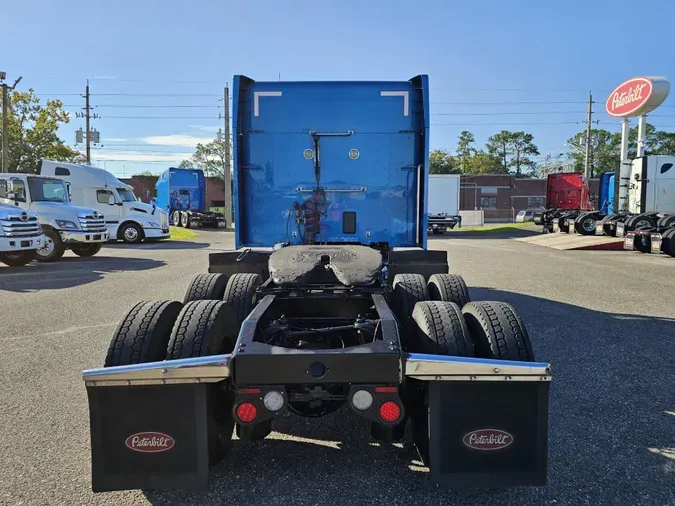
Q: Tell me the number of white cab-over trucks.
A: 0